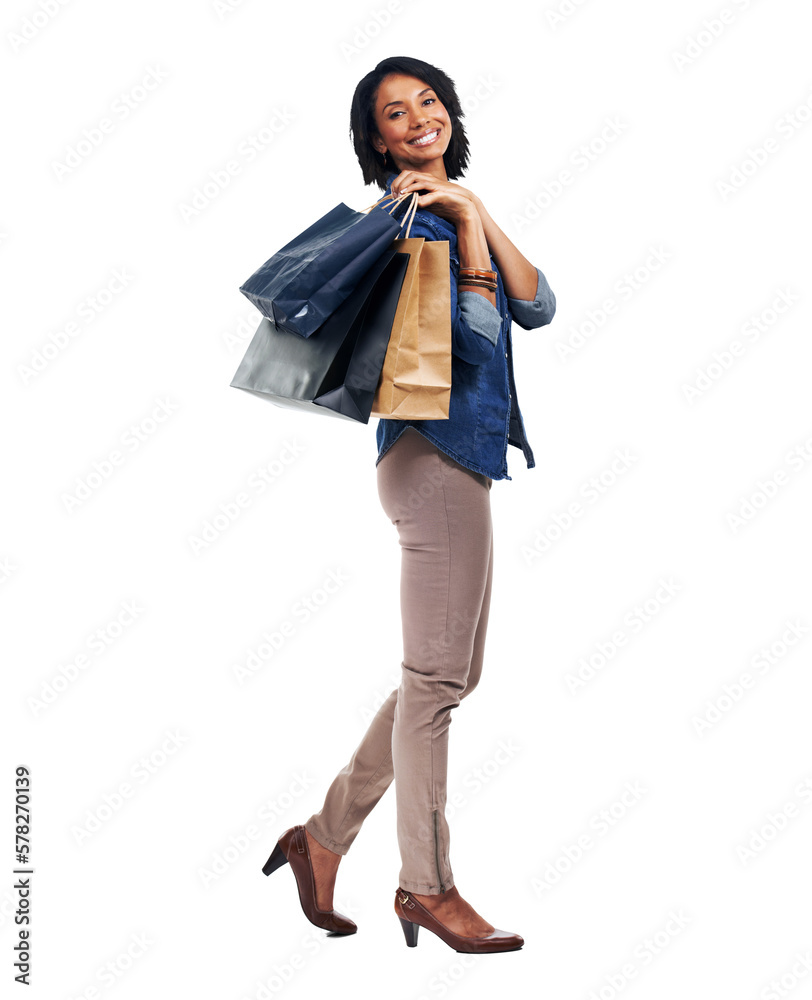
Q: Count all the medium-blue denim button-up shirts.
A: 1